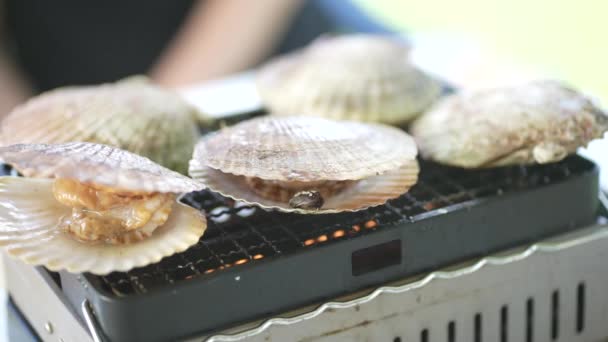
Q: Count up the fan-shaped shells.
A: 5